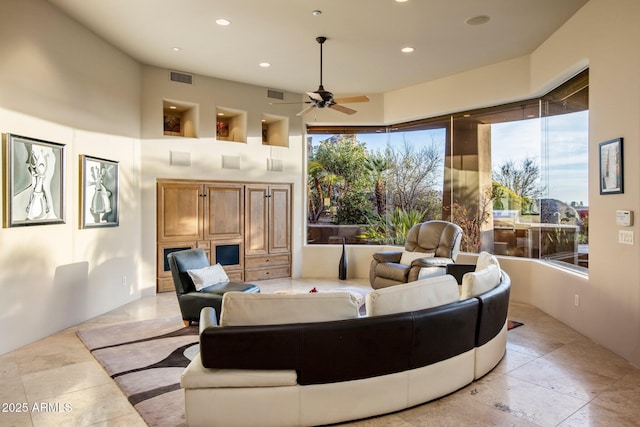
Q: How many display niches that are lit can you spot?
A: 3